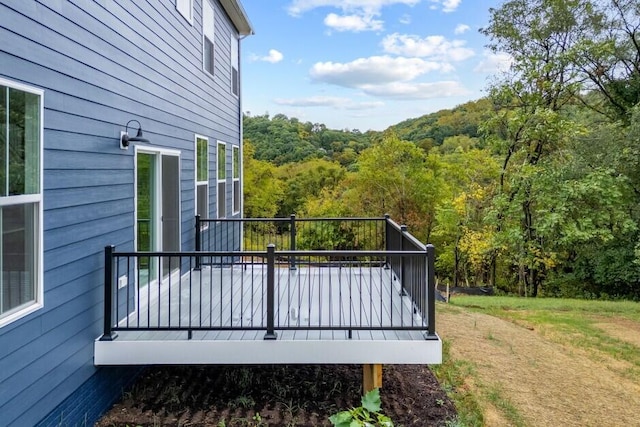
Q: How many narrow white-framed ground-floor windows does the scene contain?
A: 3